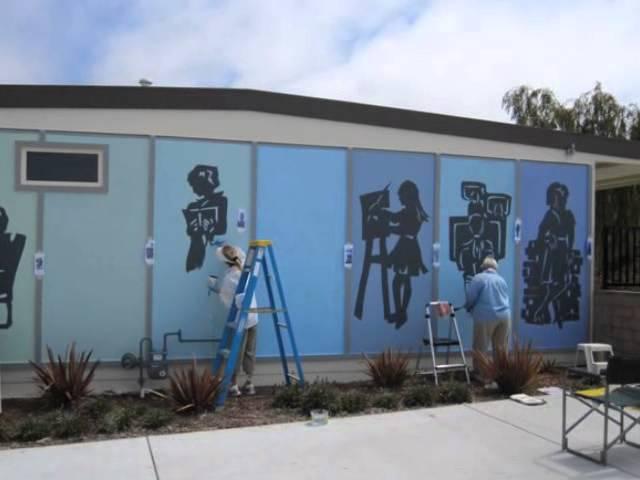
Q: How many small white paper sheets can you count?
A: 7